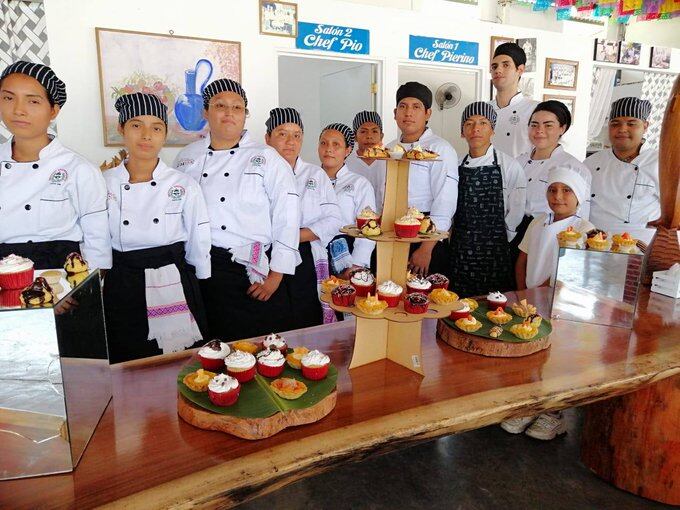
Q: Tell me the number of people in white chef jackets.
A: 11